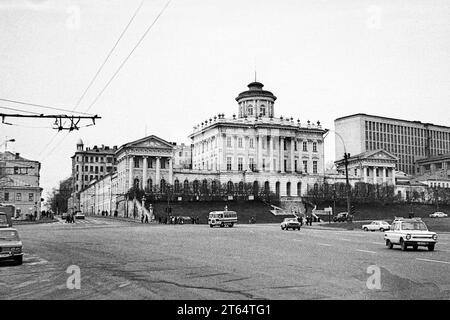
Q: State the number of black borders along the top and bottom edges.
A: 1